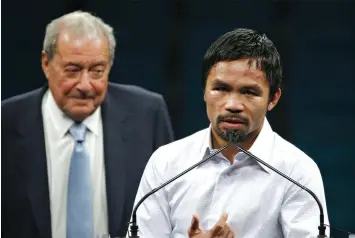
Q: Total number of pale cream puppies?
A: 0